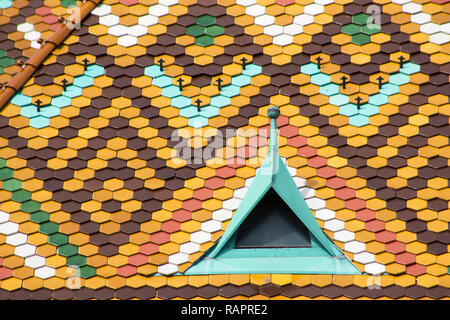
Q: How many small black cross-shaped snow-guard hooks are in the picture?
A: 13